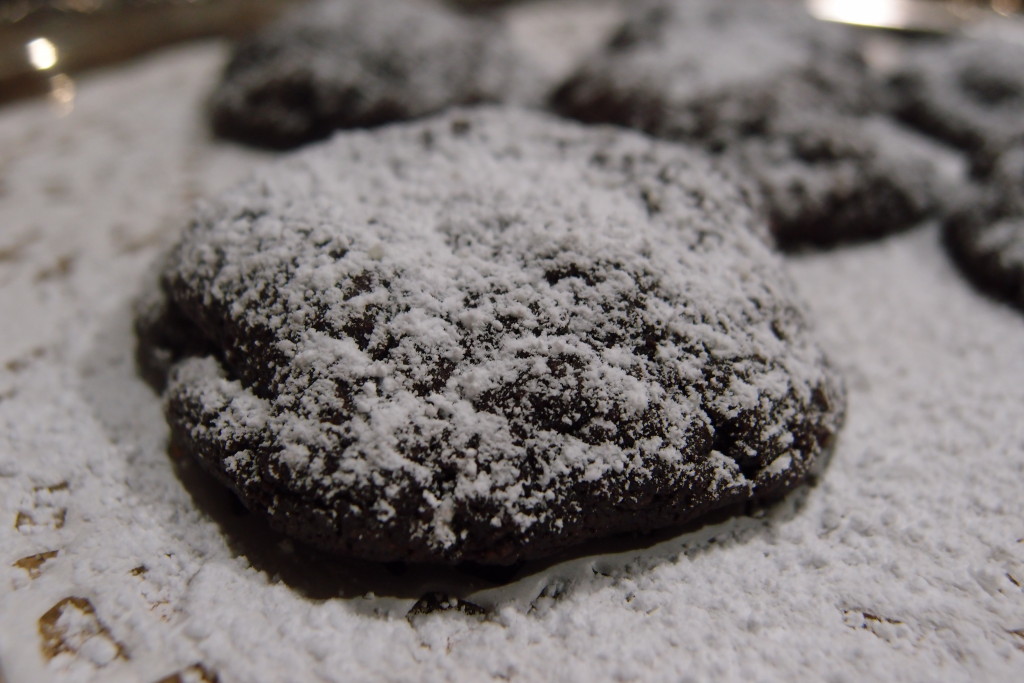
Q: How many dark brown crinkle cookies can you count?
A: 6